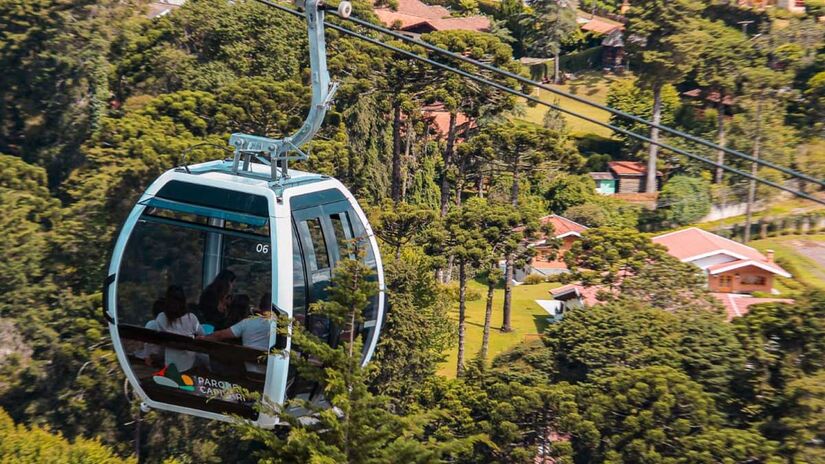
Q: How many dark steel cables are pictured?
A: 2